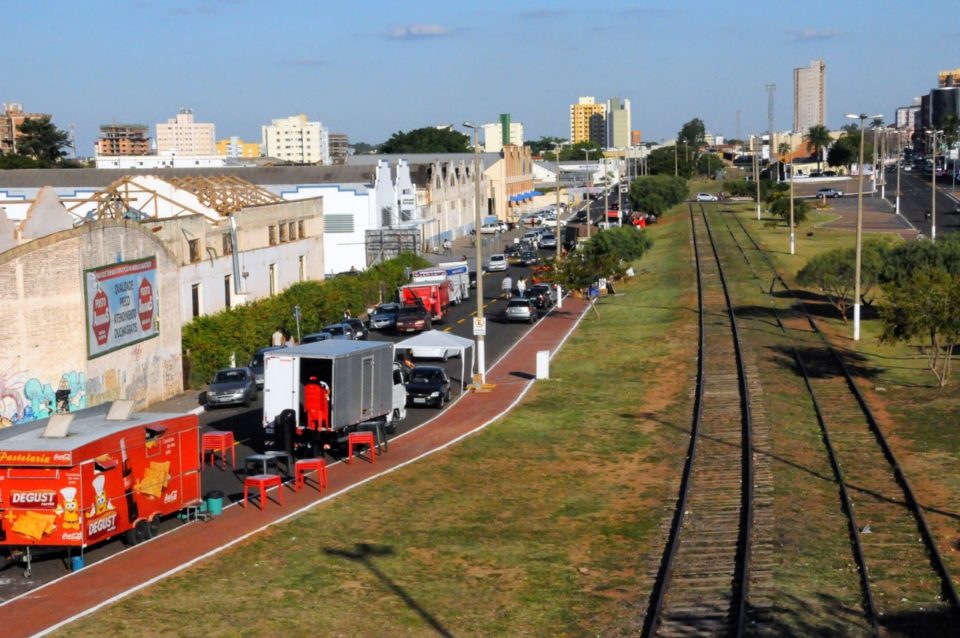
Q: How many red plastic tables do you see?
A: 4